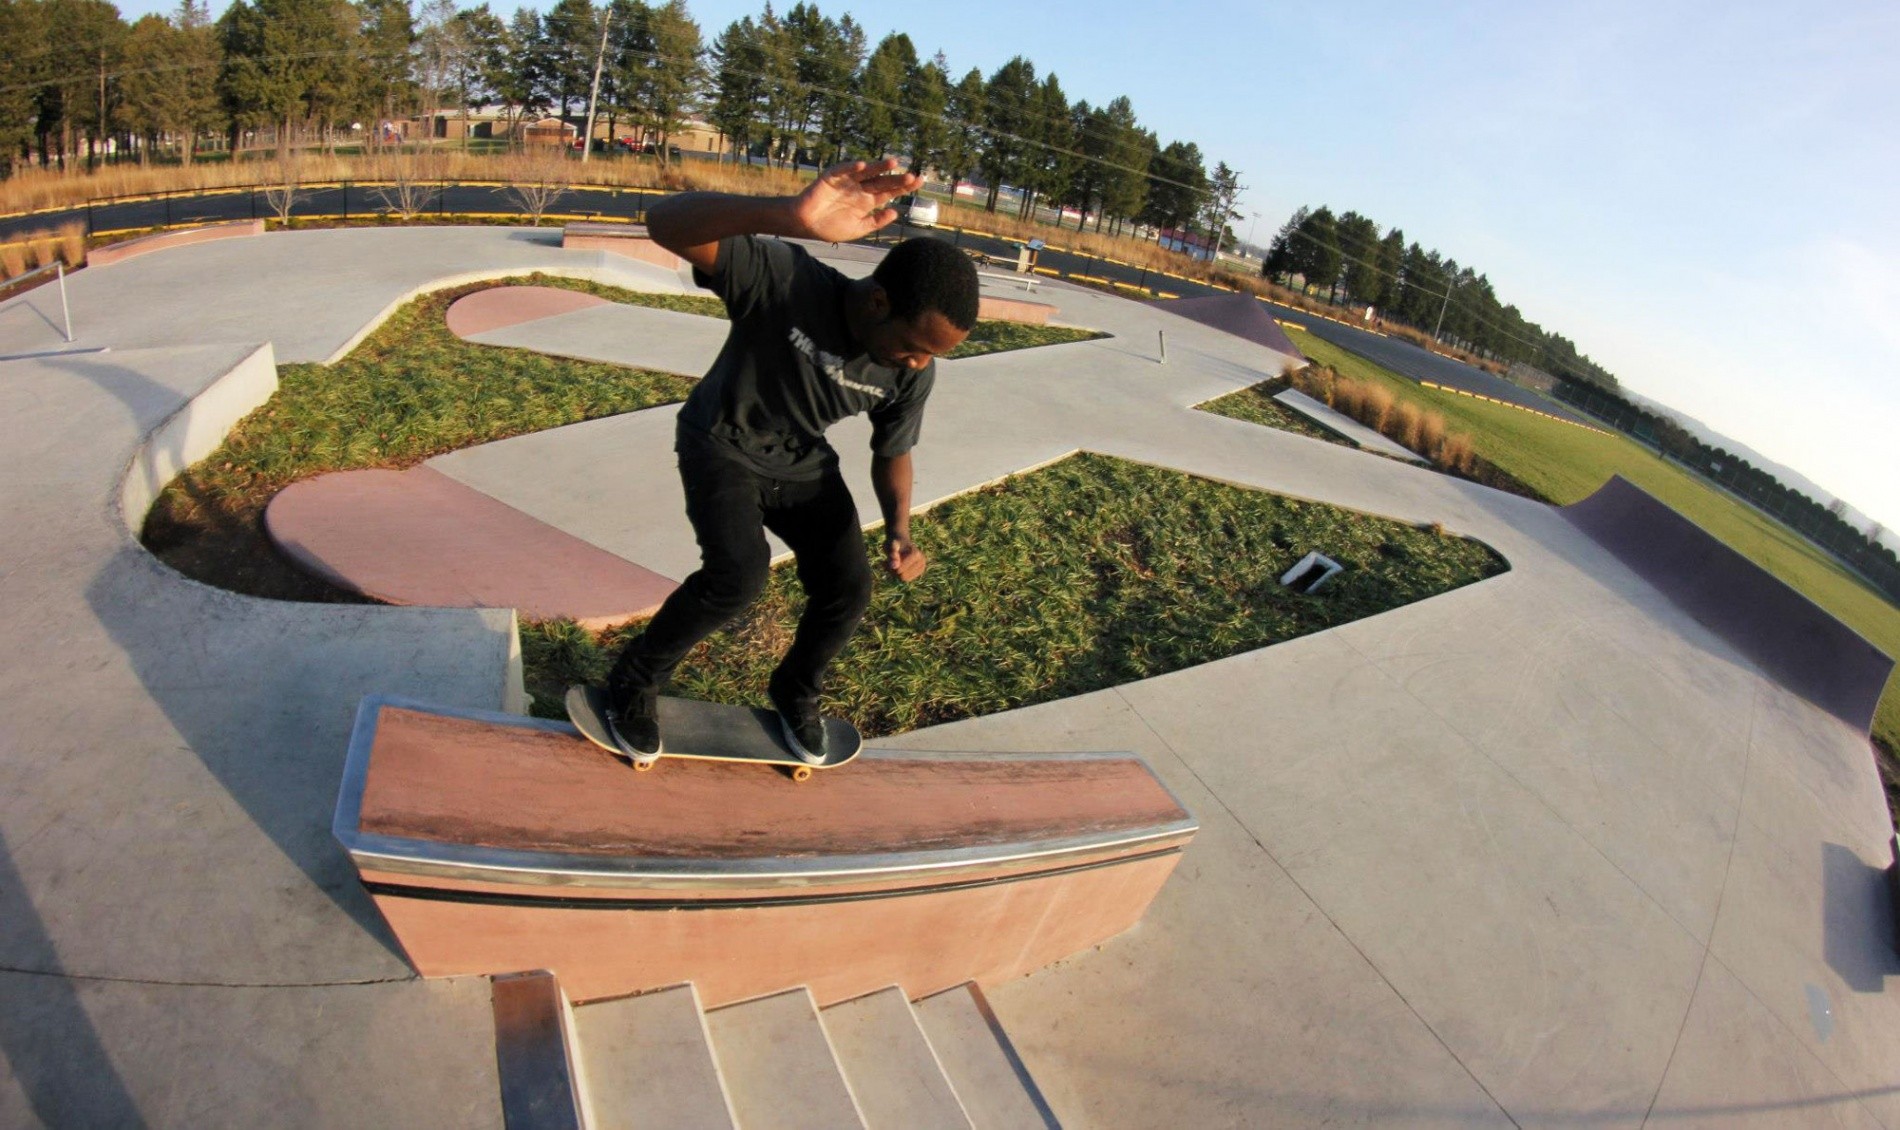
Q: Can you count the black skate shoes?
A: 2